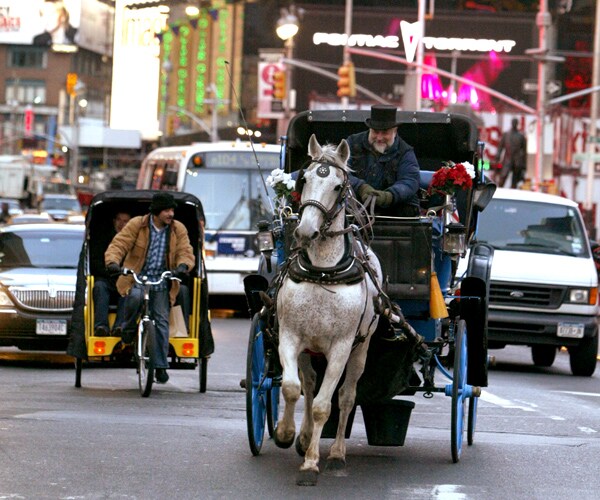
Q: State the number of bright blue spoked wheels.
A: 4